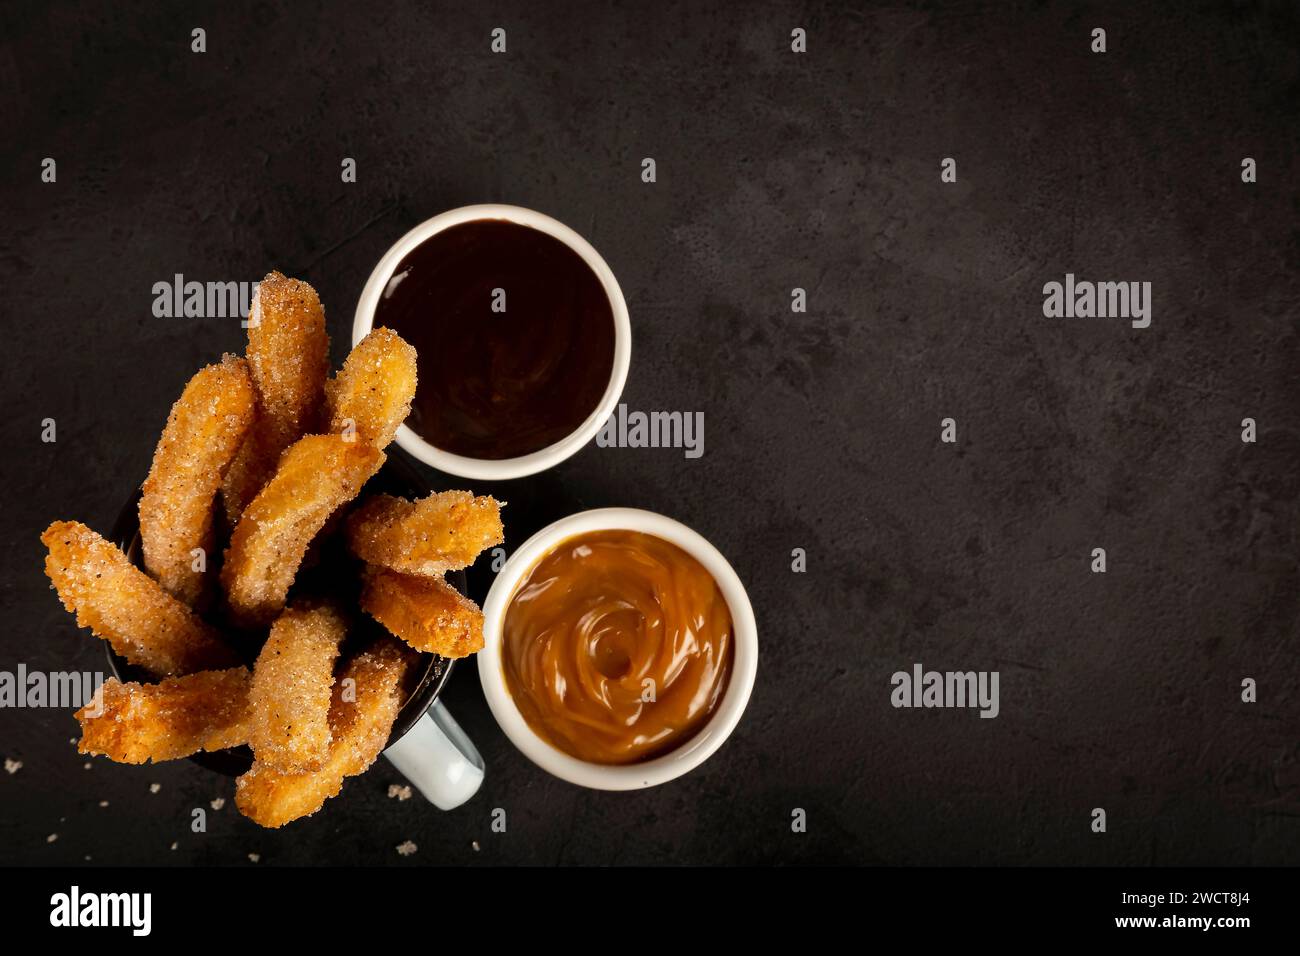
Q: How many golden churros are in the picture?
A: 10